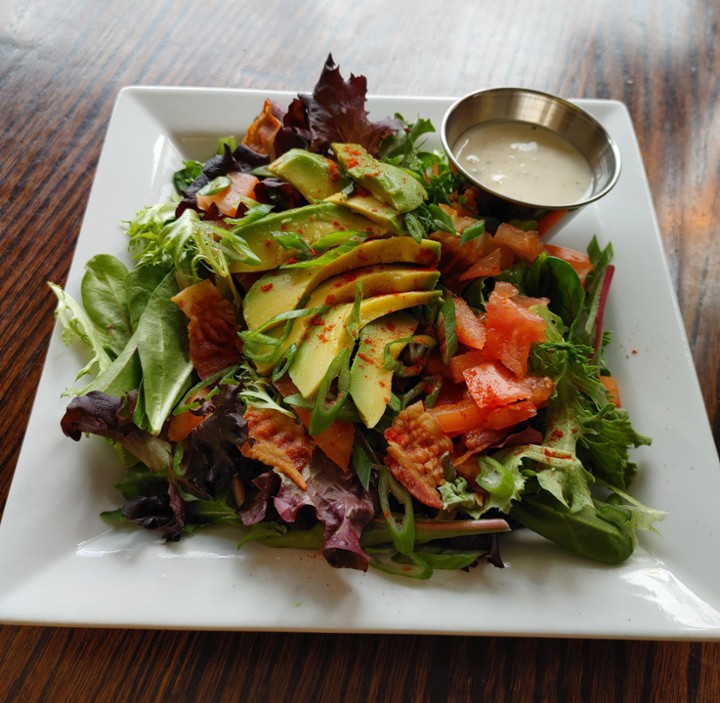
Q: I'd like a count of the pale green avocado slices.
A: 8